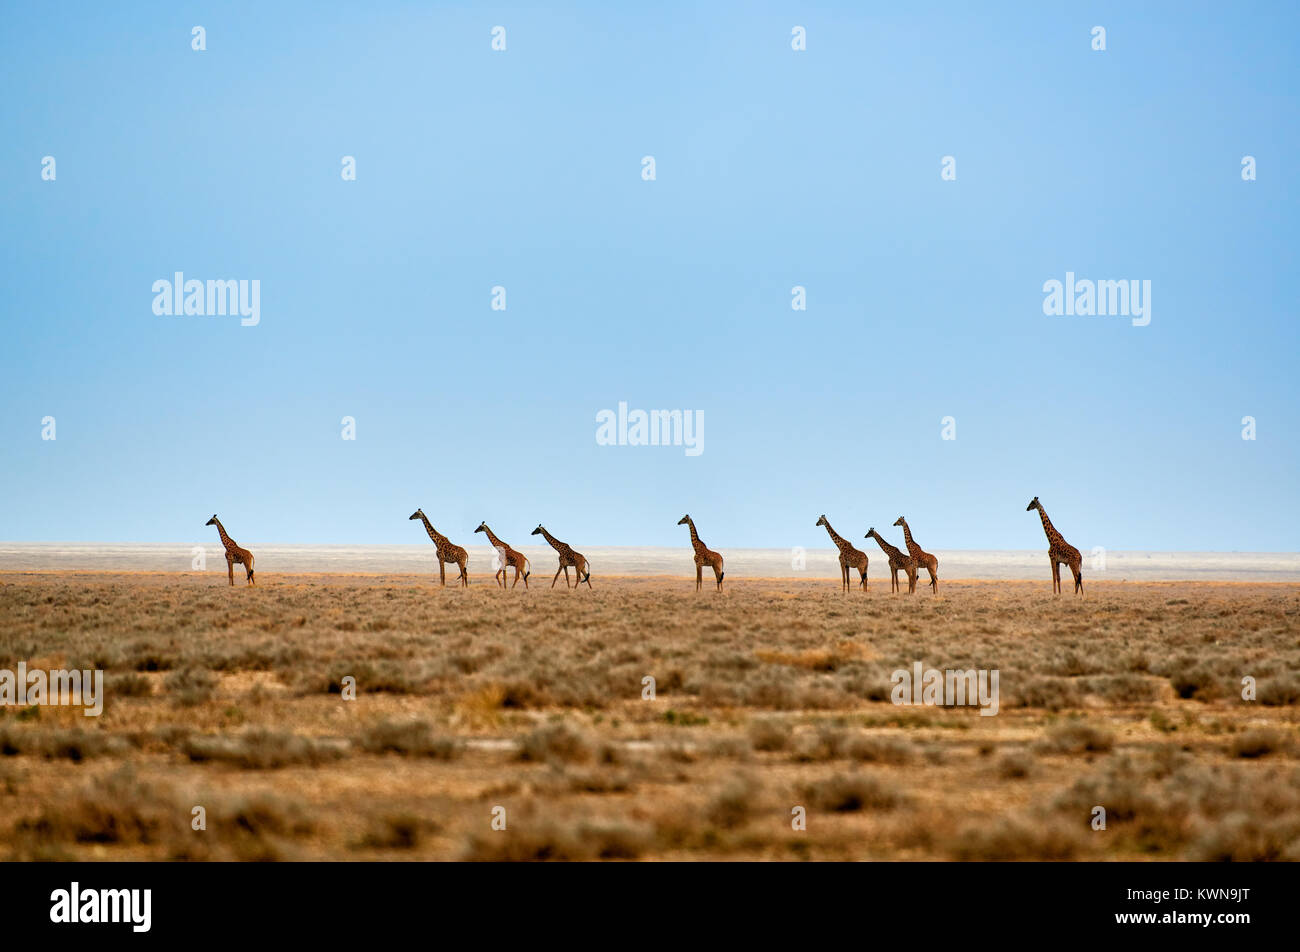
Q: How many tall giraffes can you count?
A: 9